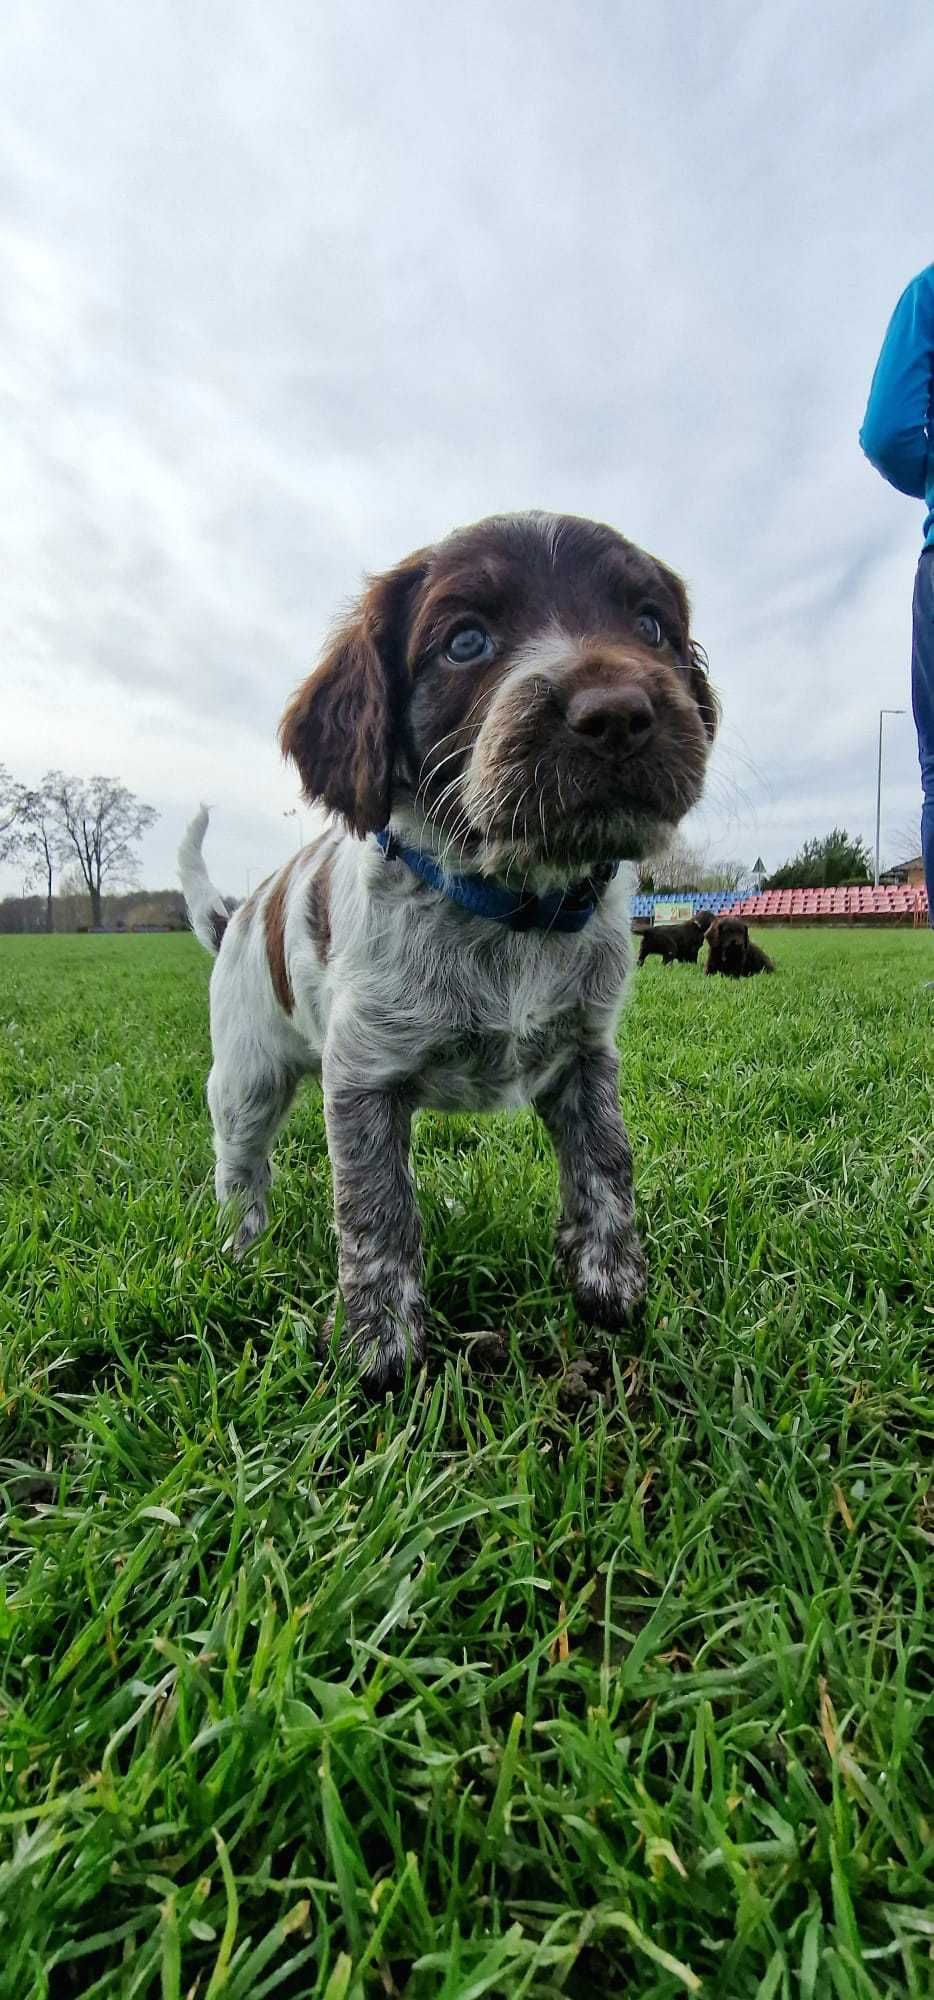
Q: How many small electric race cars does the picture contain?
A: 0